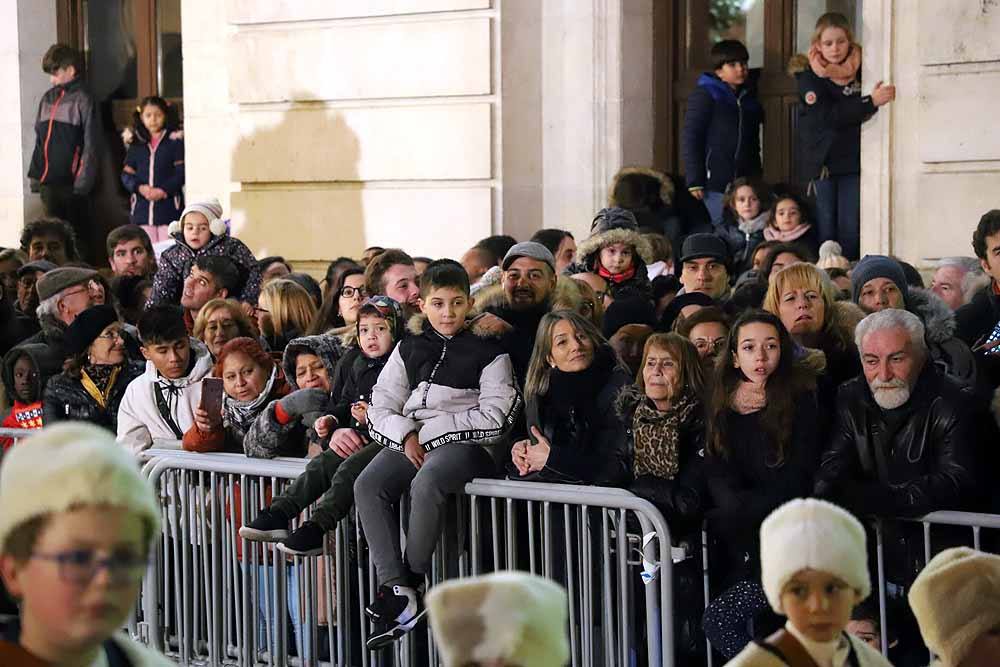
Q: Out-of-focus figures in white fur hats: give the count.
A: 4